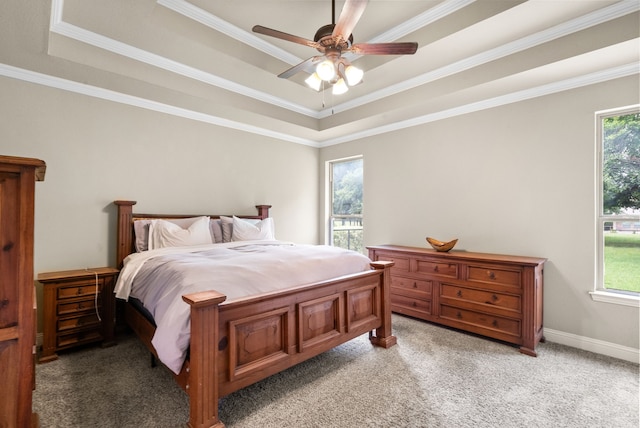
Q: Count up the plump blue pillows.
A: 0